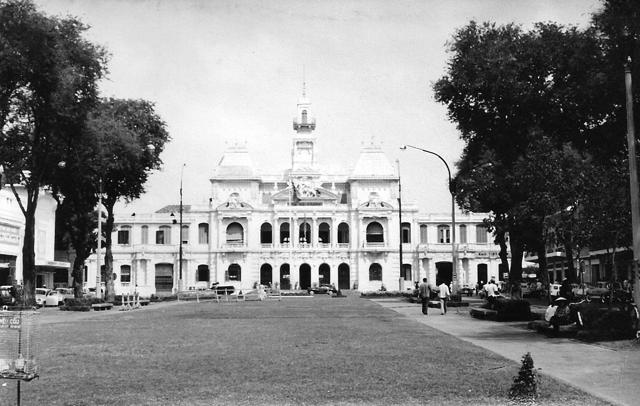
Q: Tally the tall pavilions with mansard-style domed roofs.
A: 2